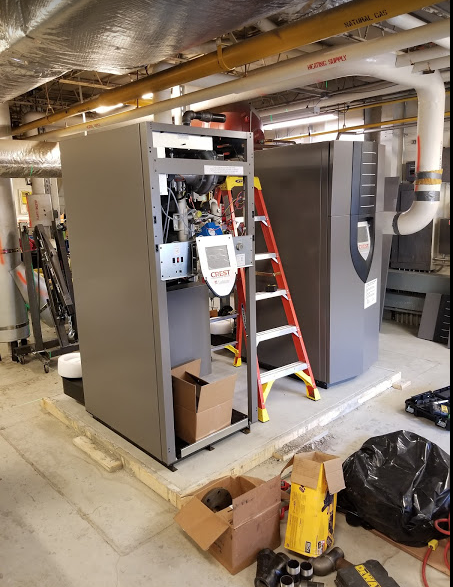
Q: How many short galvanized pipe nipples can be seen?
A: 3